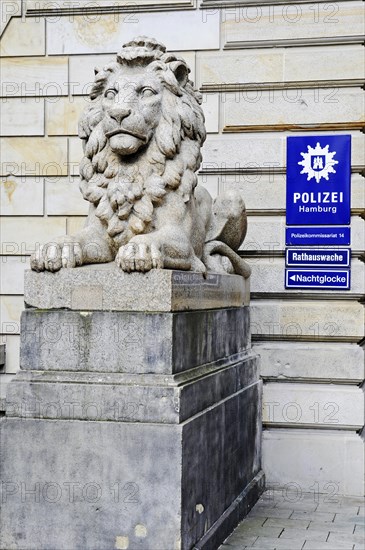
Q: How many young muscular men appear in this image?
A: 0